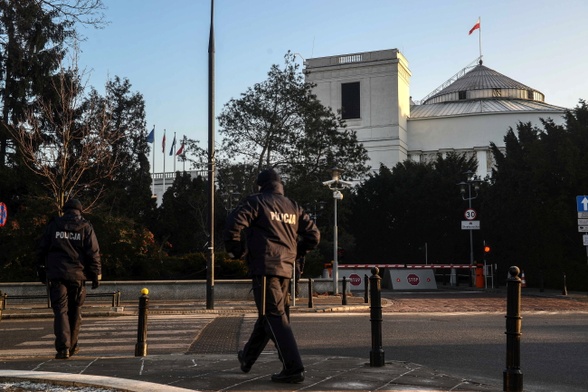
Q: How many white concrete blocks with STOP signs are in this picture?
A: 2